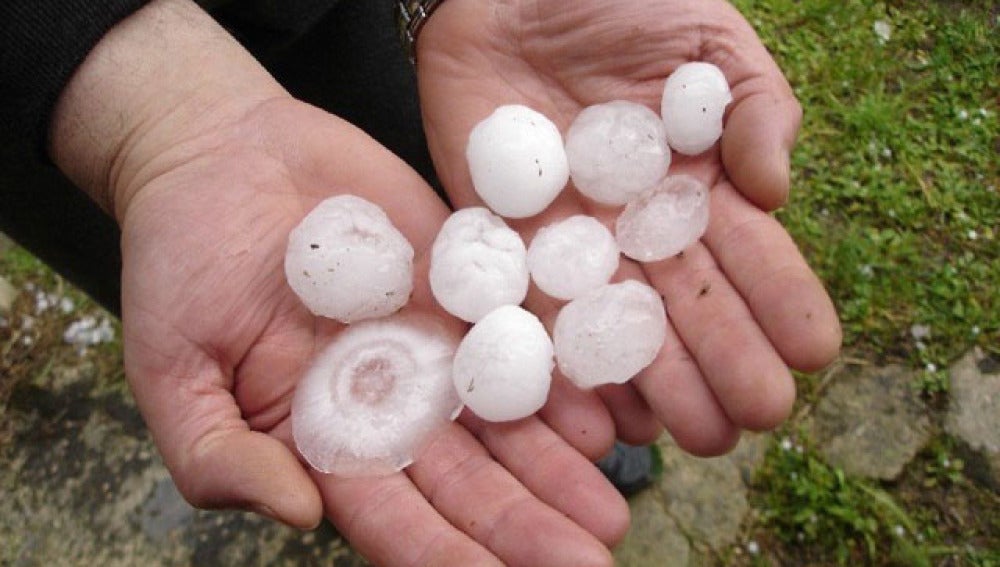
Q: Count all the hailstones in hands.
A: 10